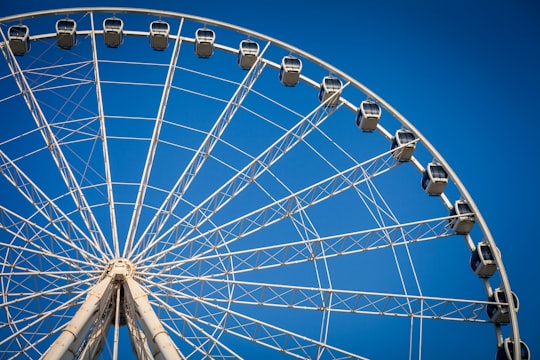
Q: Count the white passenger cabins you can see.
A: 15